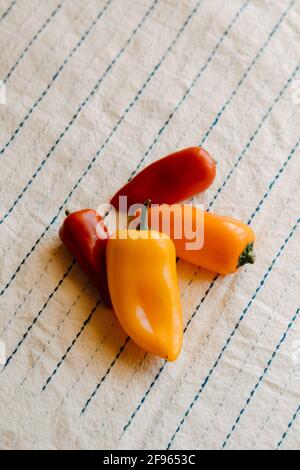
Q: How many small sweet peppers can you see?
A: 4